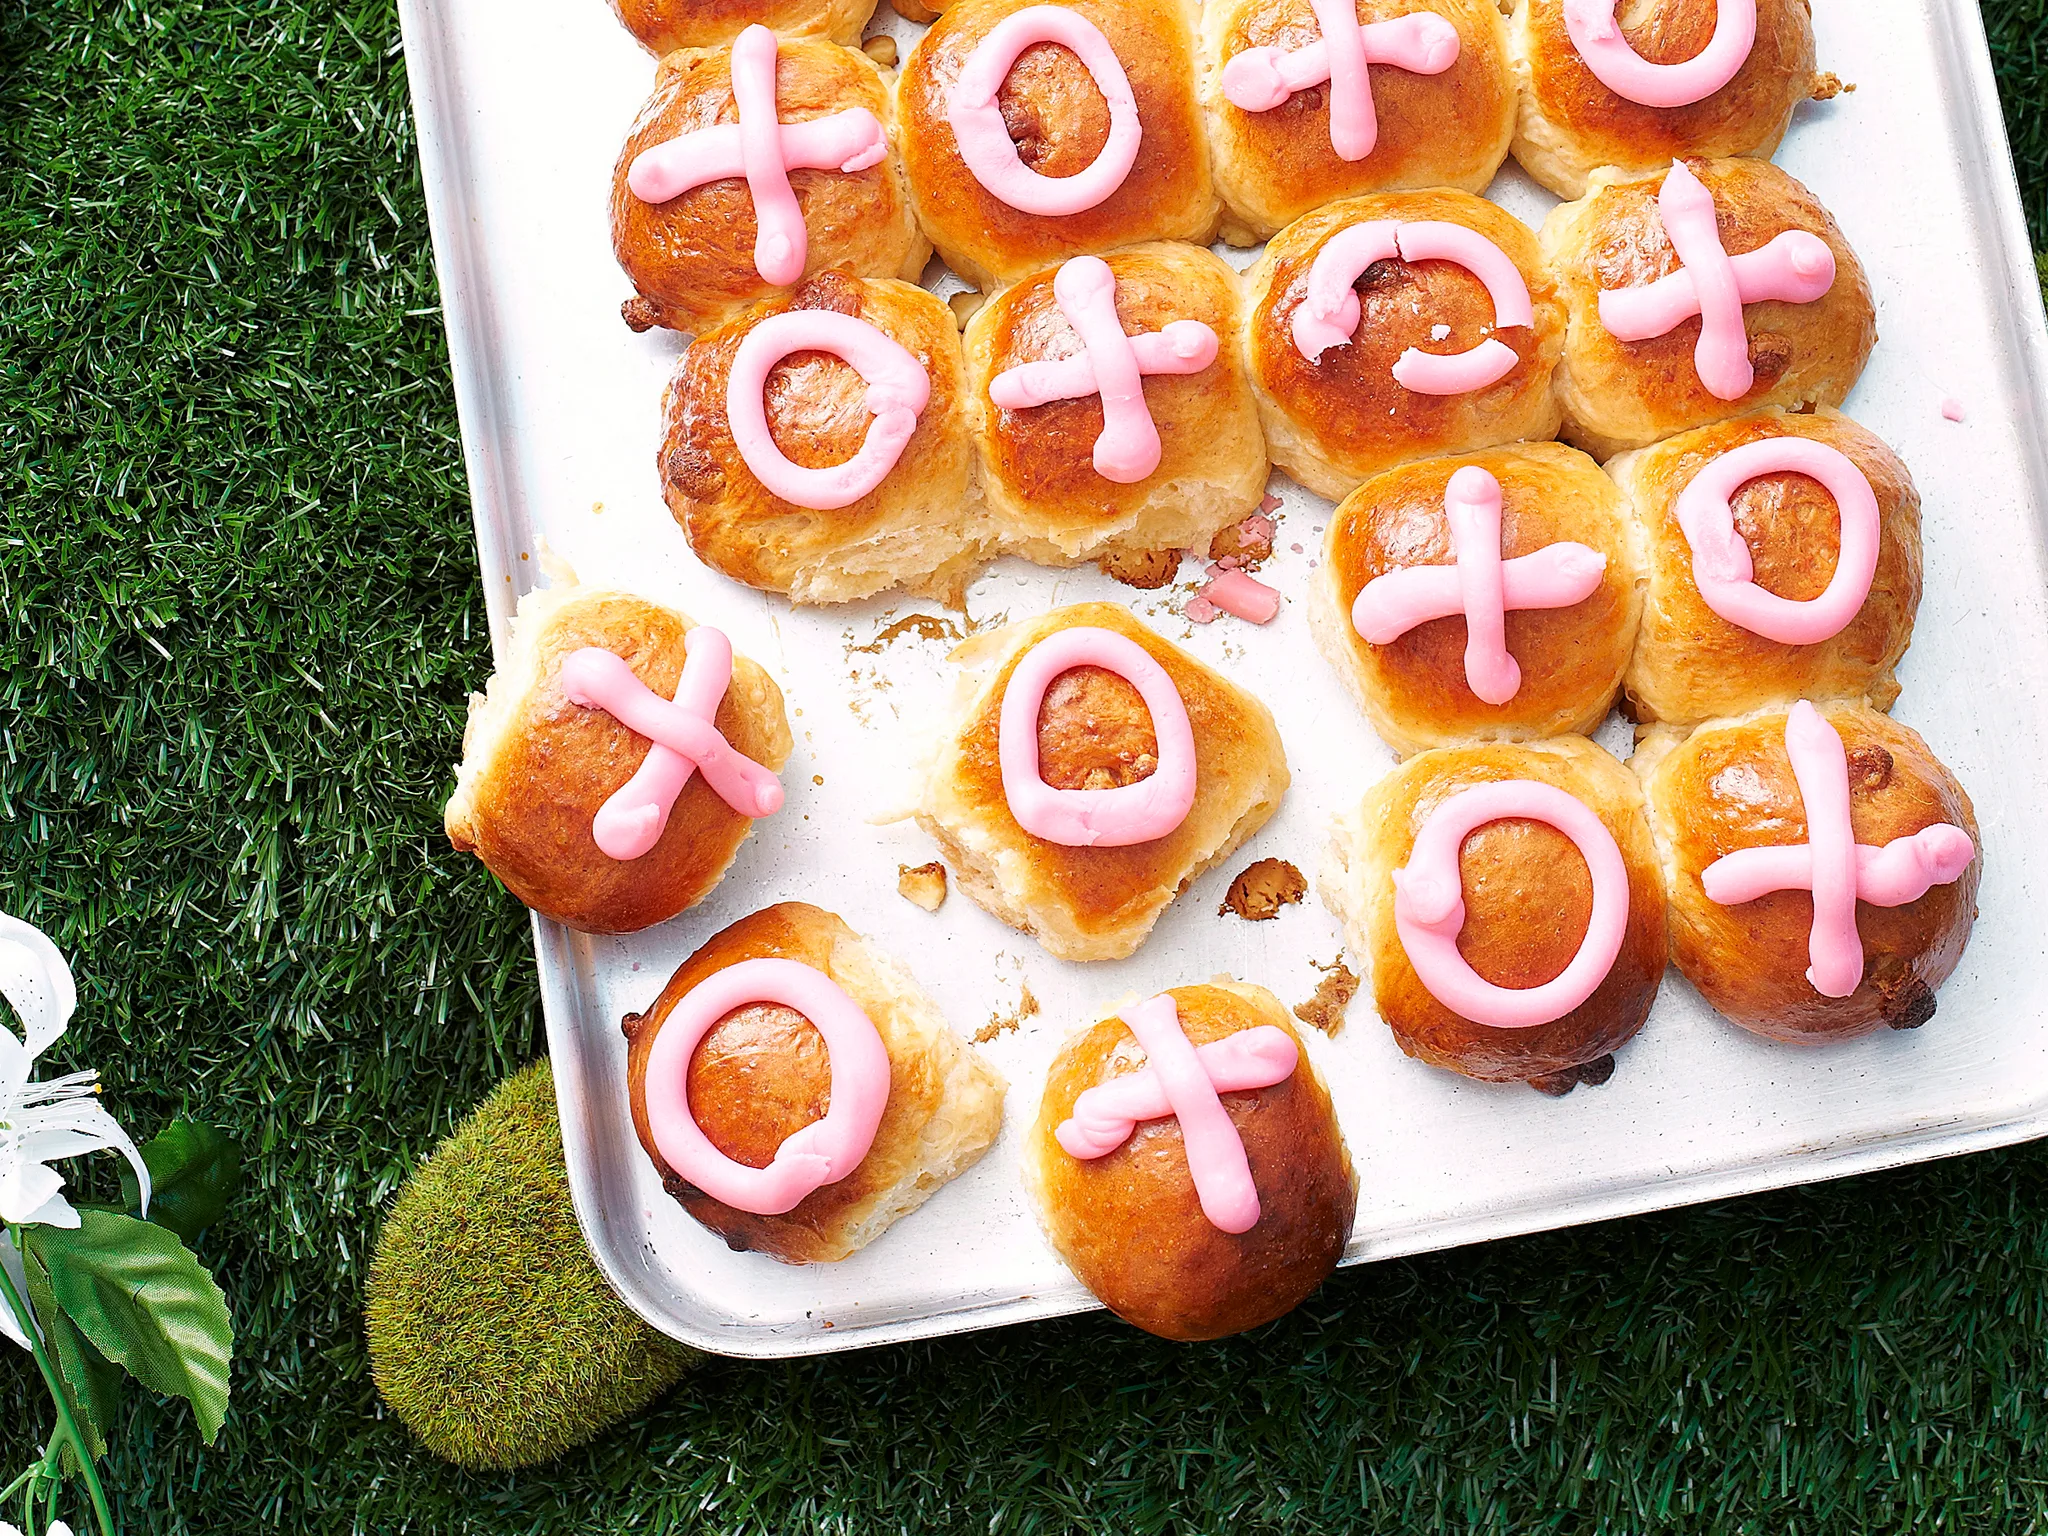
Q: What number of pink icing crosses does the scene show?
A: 8